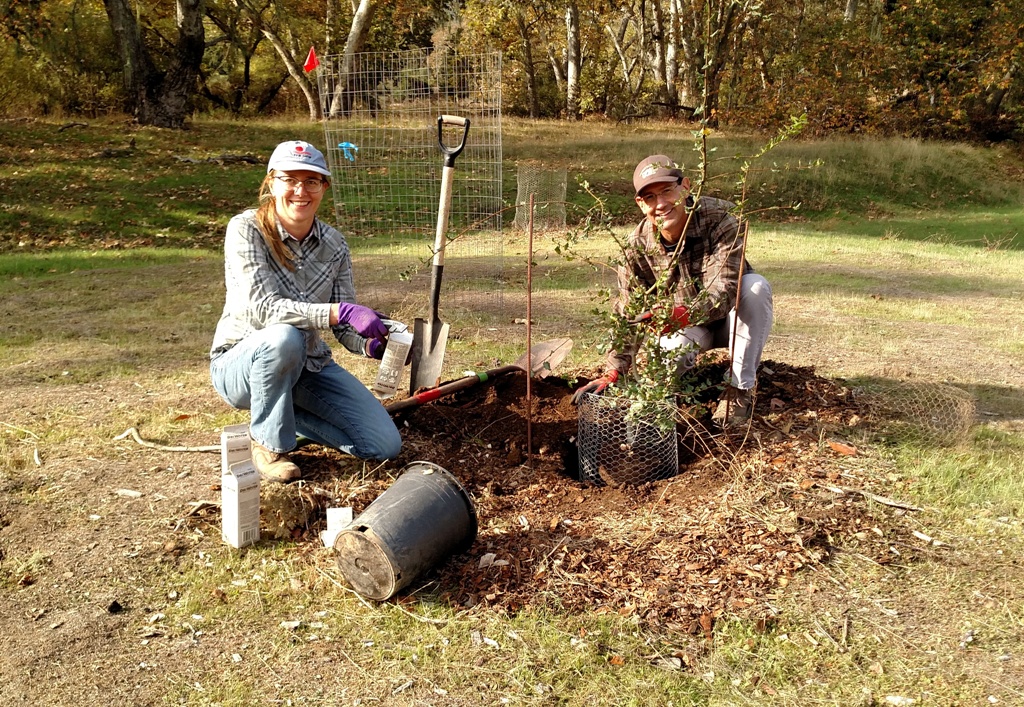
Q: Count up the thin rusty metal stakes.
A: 2